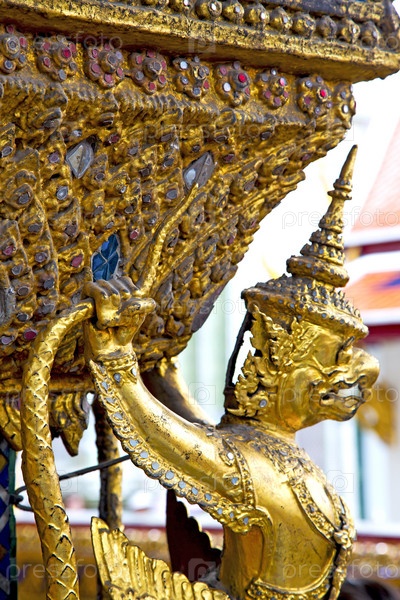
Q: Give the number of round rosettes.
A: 9